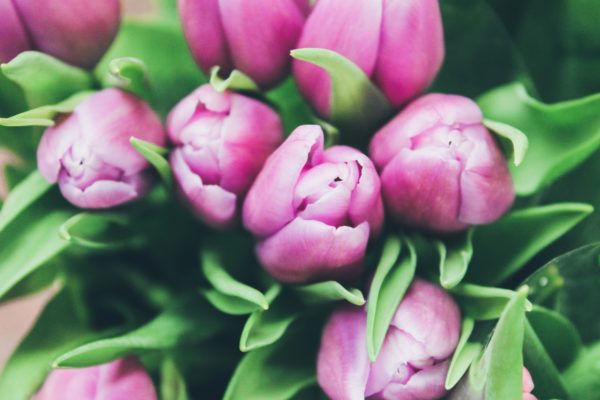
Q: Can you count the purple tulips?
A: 9